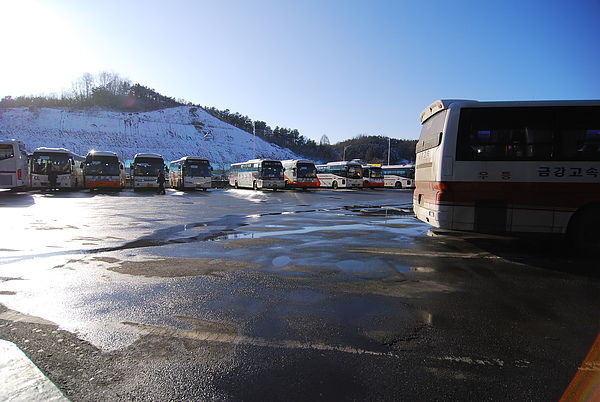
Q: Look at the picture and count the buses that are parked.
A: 11